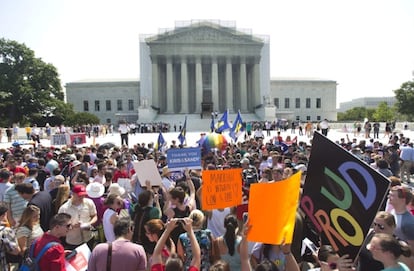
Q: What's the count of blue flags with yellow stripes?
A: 5